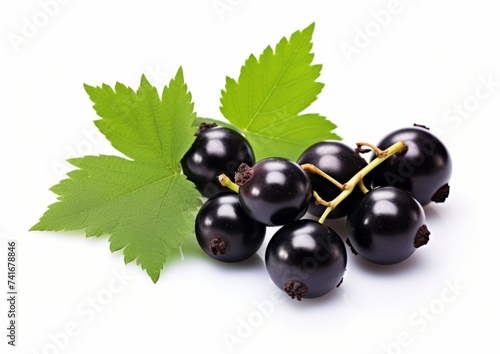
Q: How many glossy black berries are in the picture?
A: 7